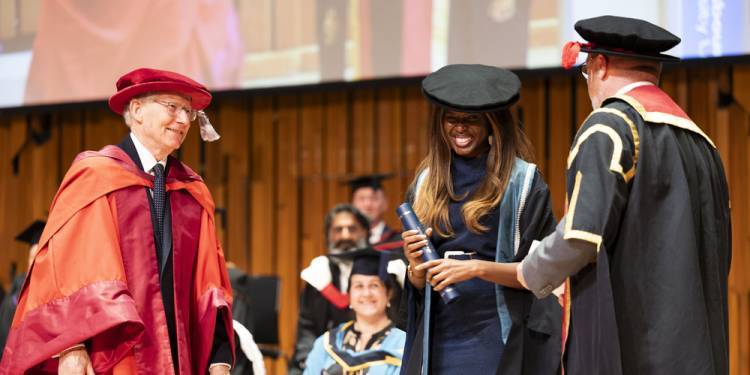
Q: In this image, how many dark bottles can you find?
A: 0